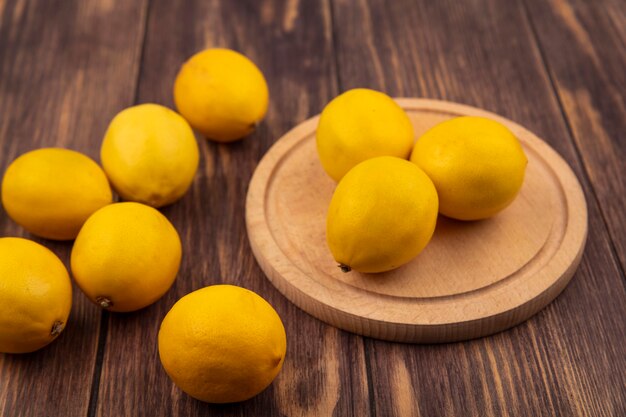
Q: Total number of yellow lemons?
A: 9